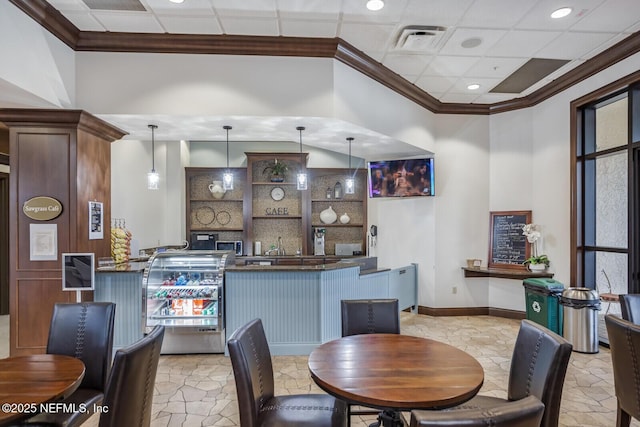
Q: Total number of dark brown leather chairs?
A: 8